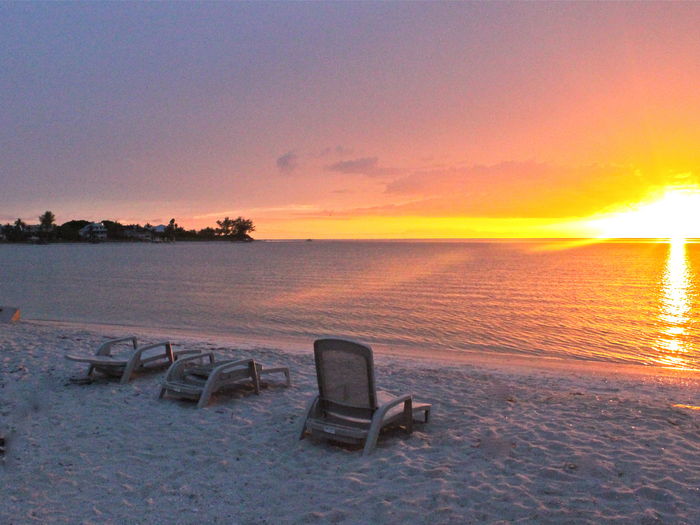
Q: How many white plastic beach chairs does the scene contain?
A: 3